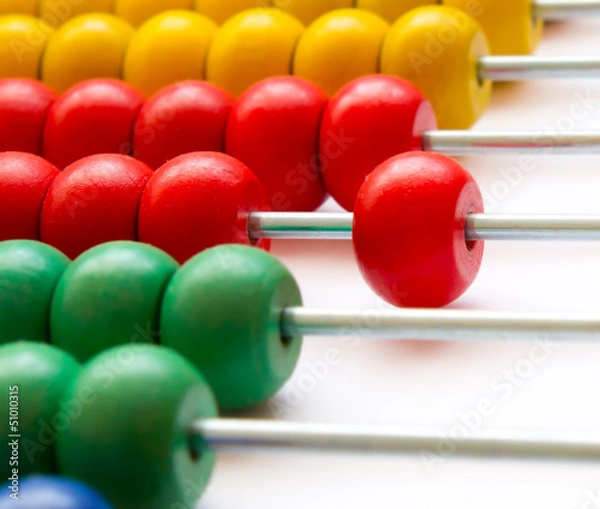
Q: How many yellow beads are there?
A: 13